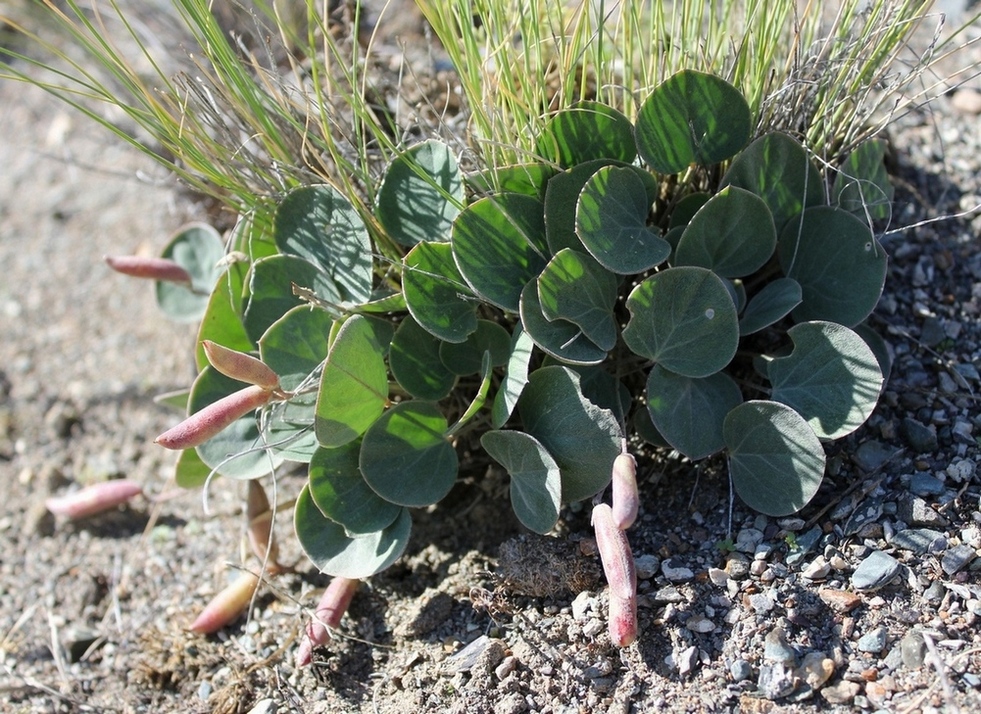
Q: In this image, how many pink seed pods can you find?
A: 8